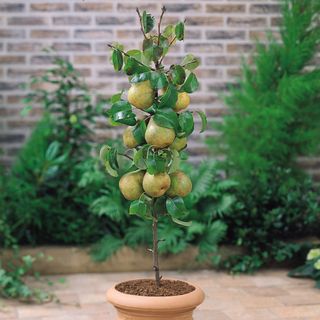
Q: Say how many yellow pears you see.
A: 8